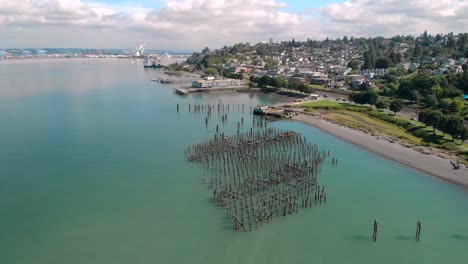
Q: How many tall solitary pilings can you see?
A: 2